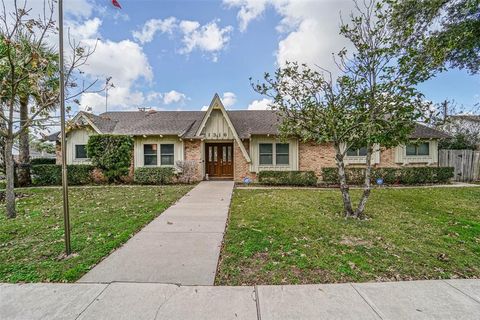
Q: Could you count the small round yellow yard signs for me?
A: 0